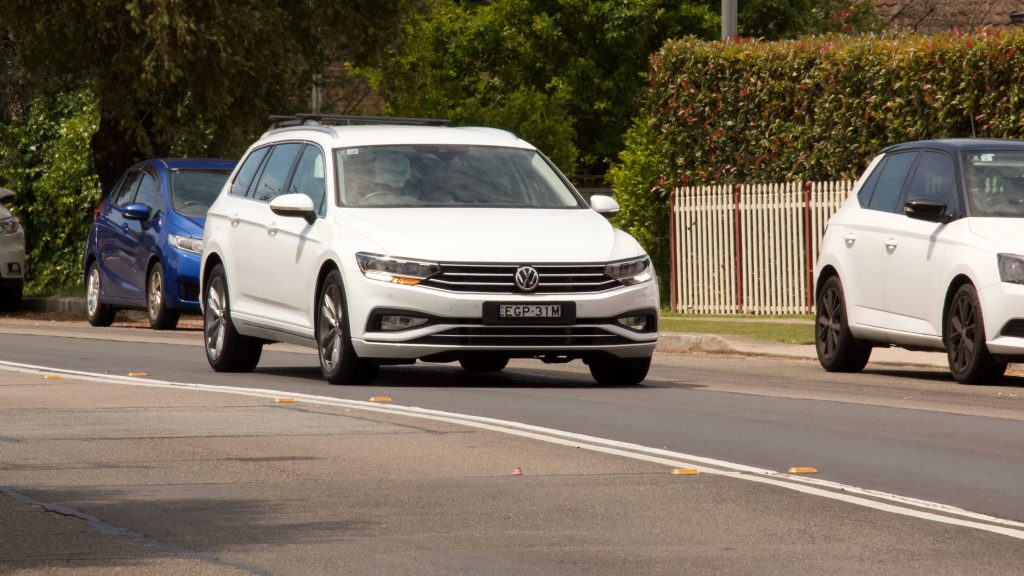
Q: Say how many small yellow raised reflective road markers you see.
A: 6